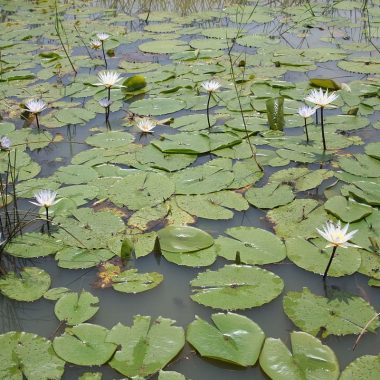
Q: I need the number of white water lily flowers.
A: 12